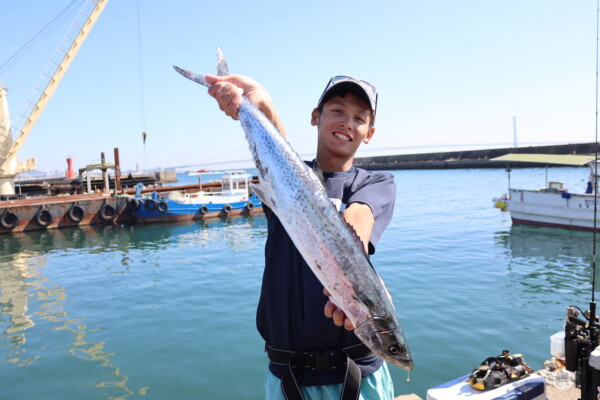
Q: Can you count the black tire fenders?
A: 10